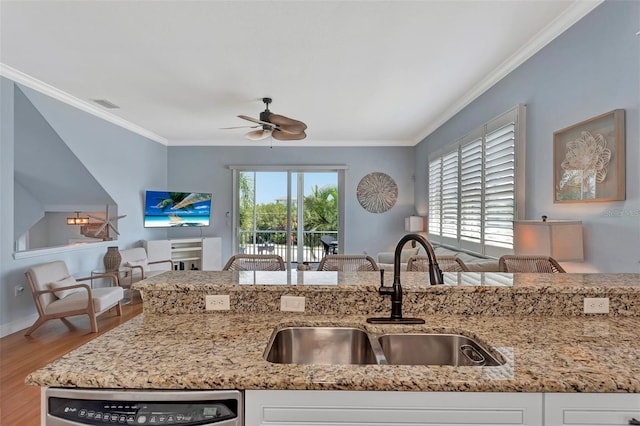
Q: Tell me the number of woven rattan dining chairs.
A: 4